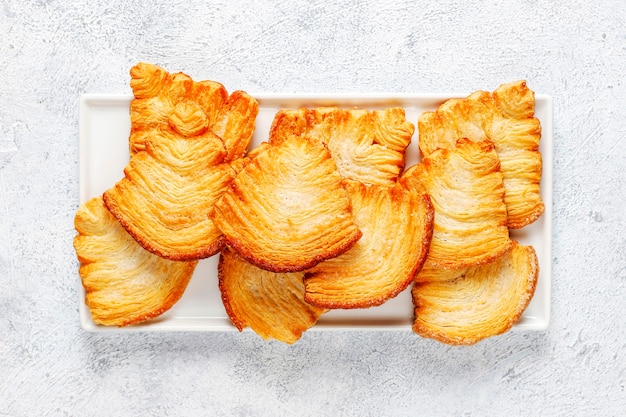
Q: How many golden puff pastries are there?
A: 10